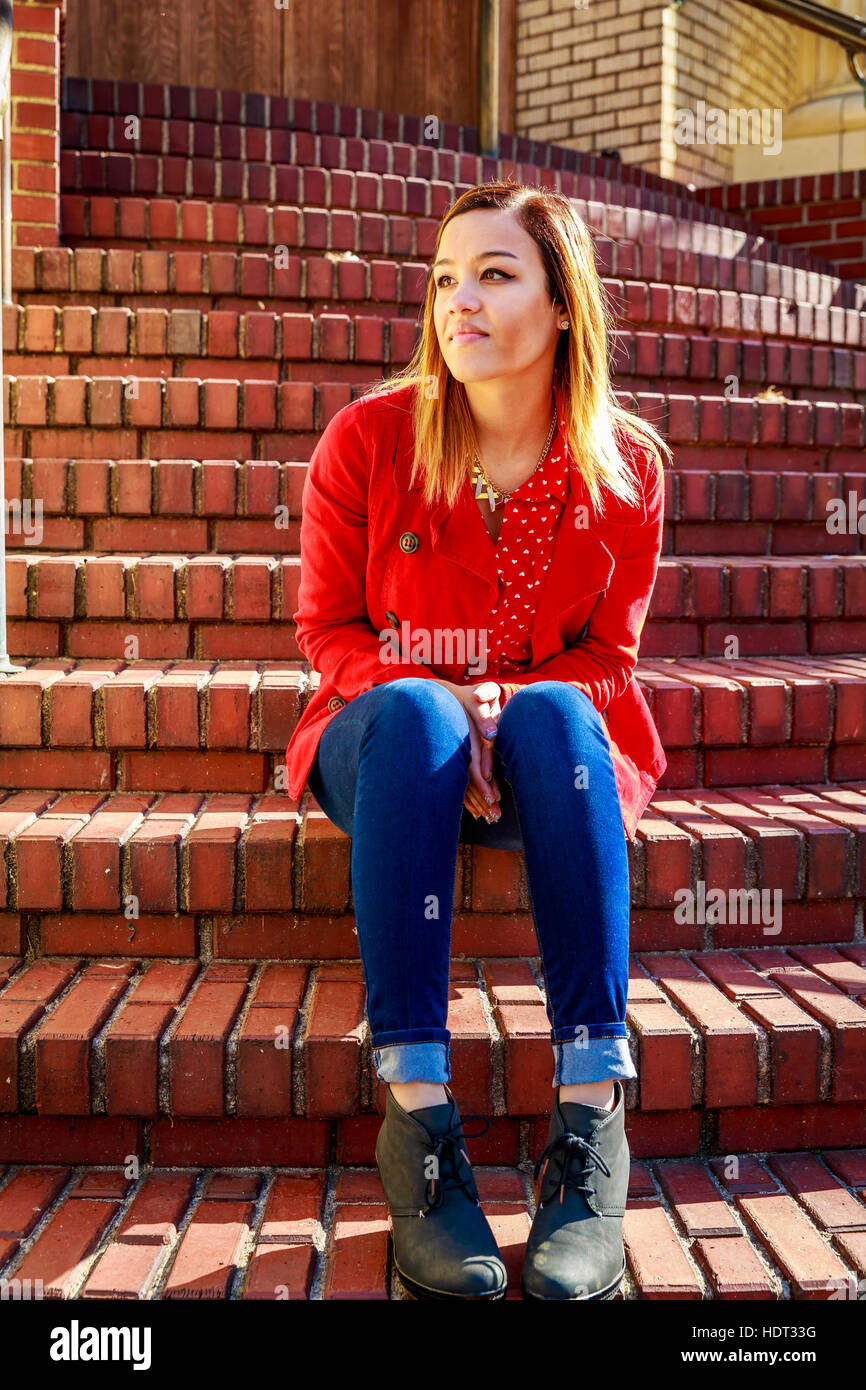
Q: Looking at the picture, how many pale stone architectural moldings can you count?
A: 1